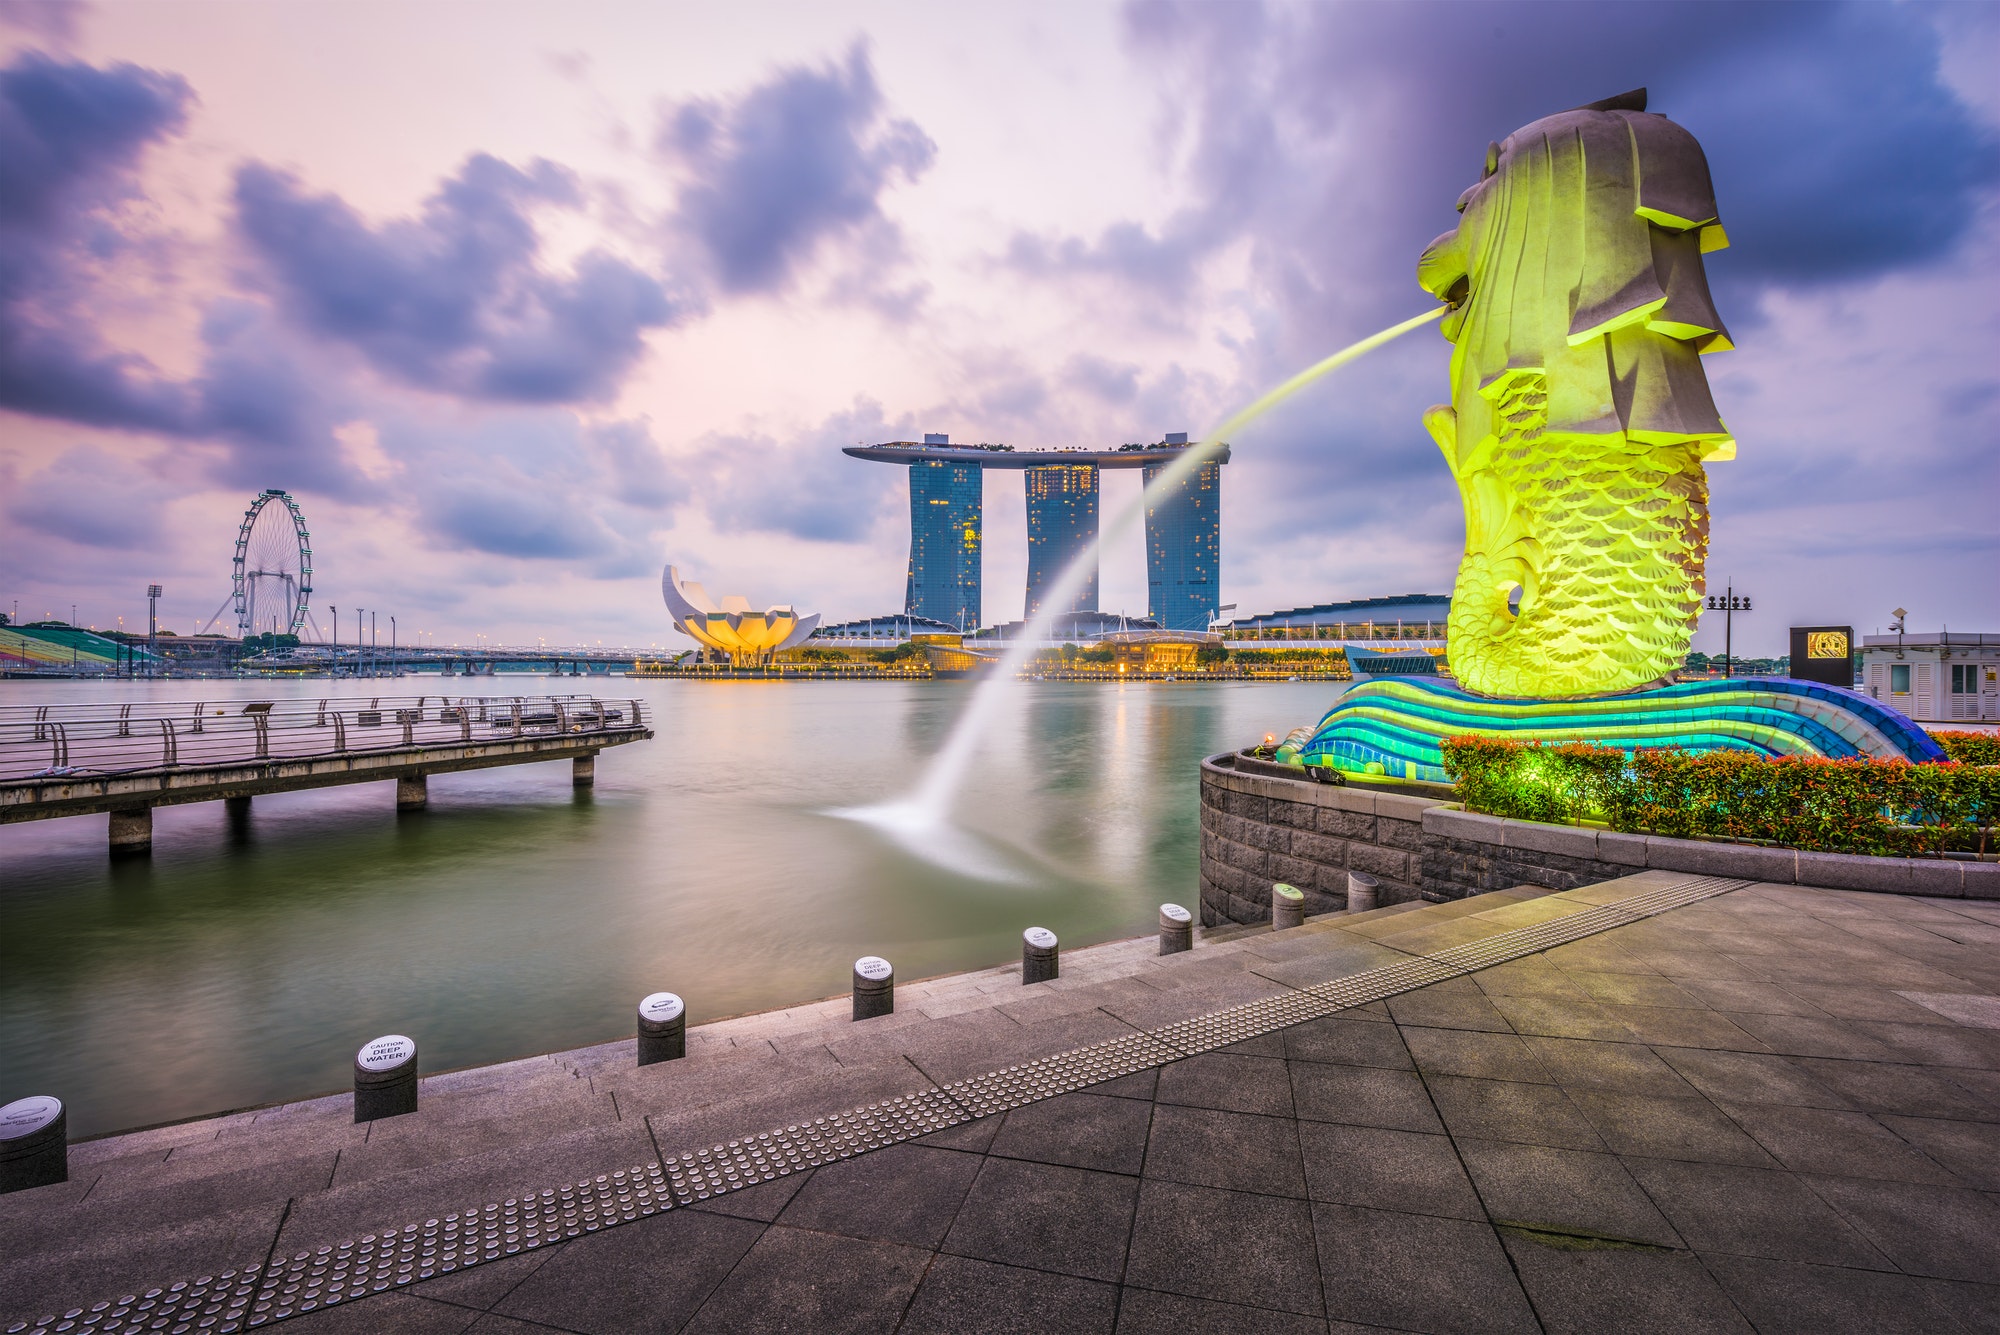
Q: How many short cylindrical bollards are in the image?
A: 8